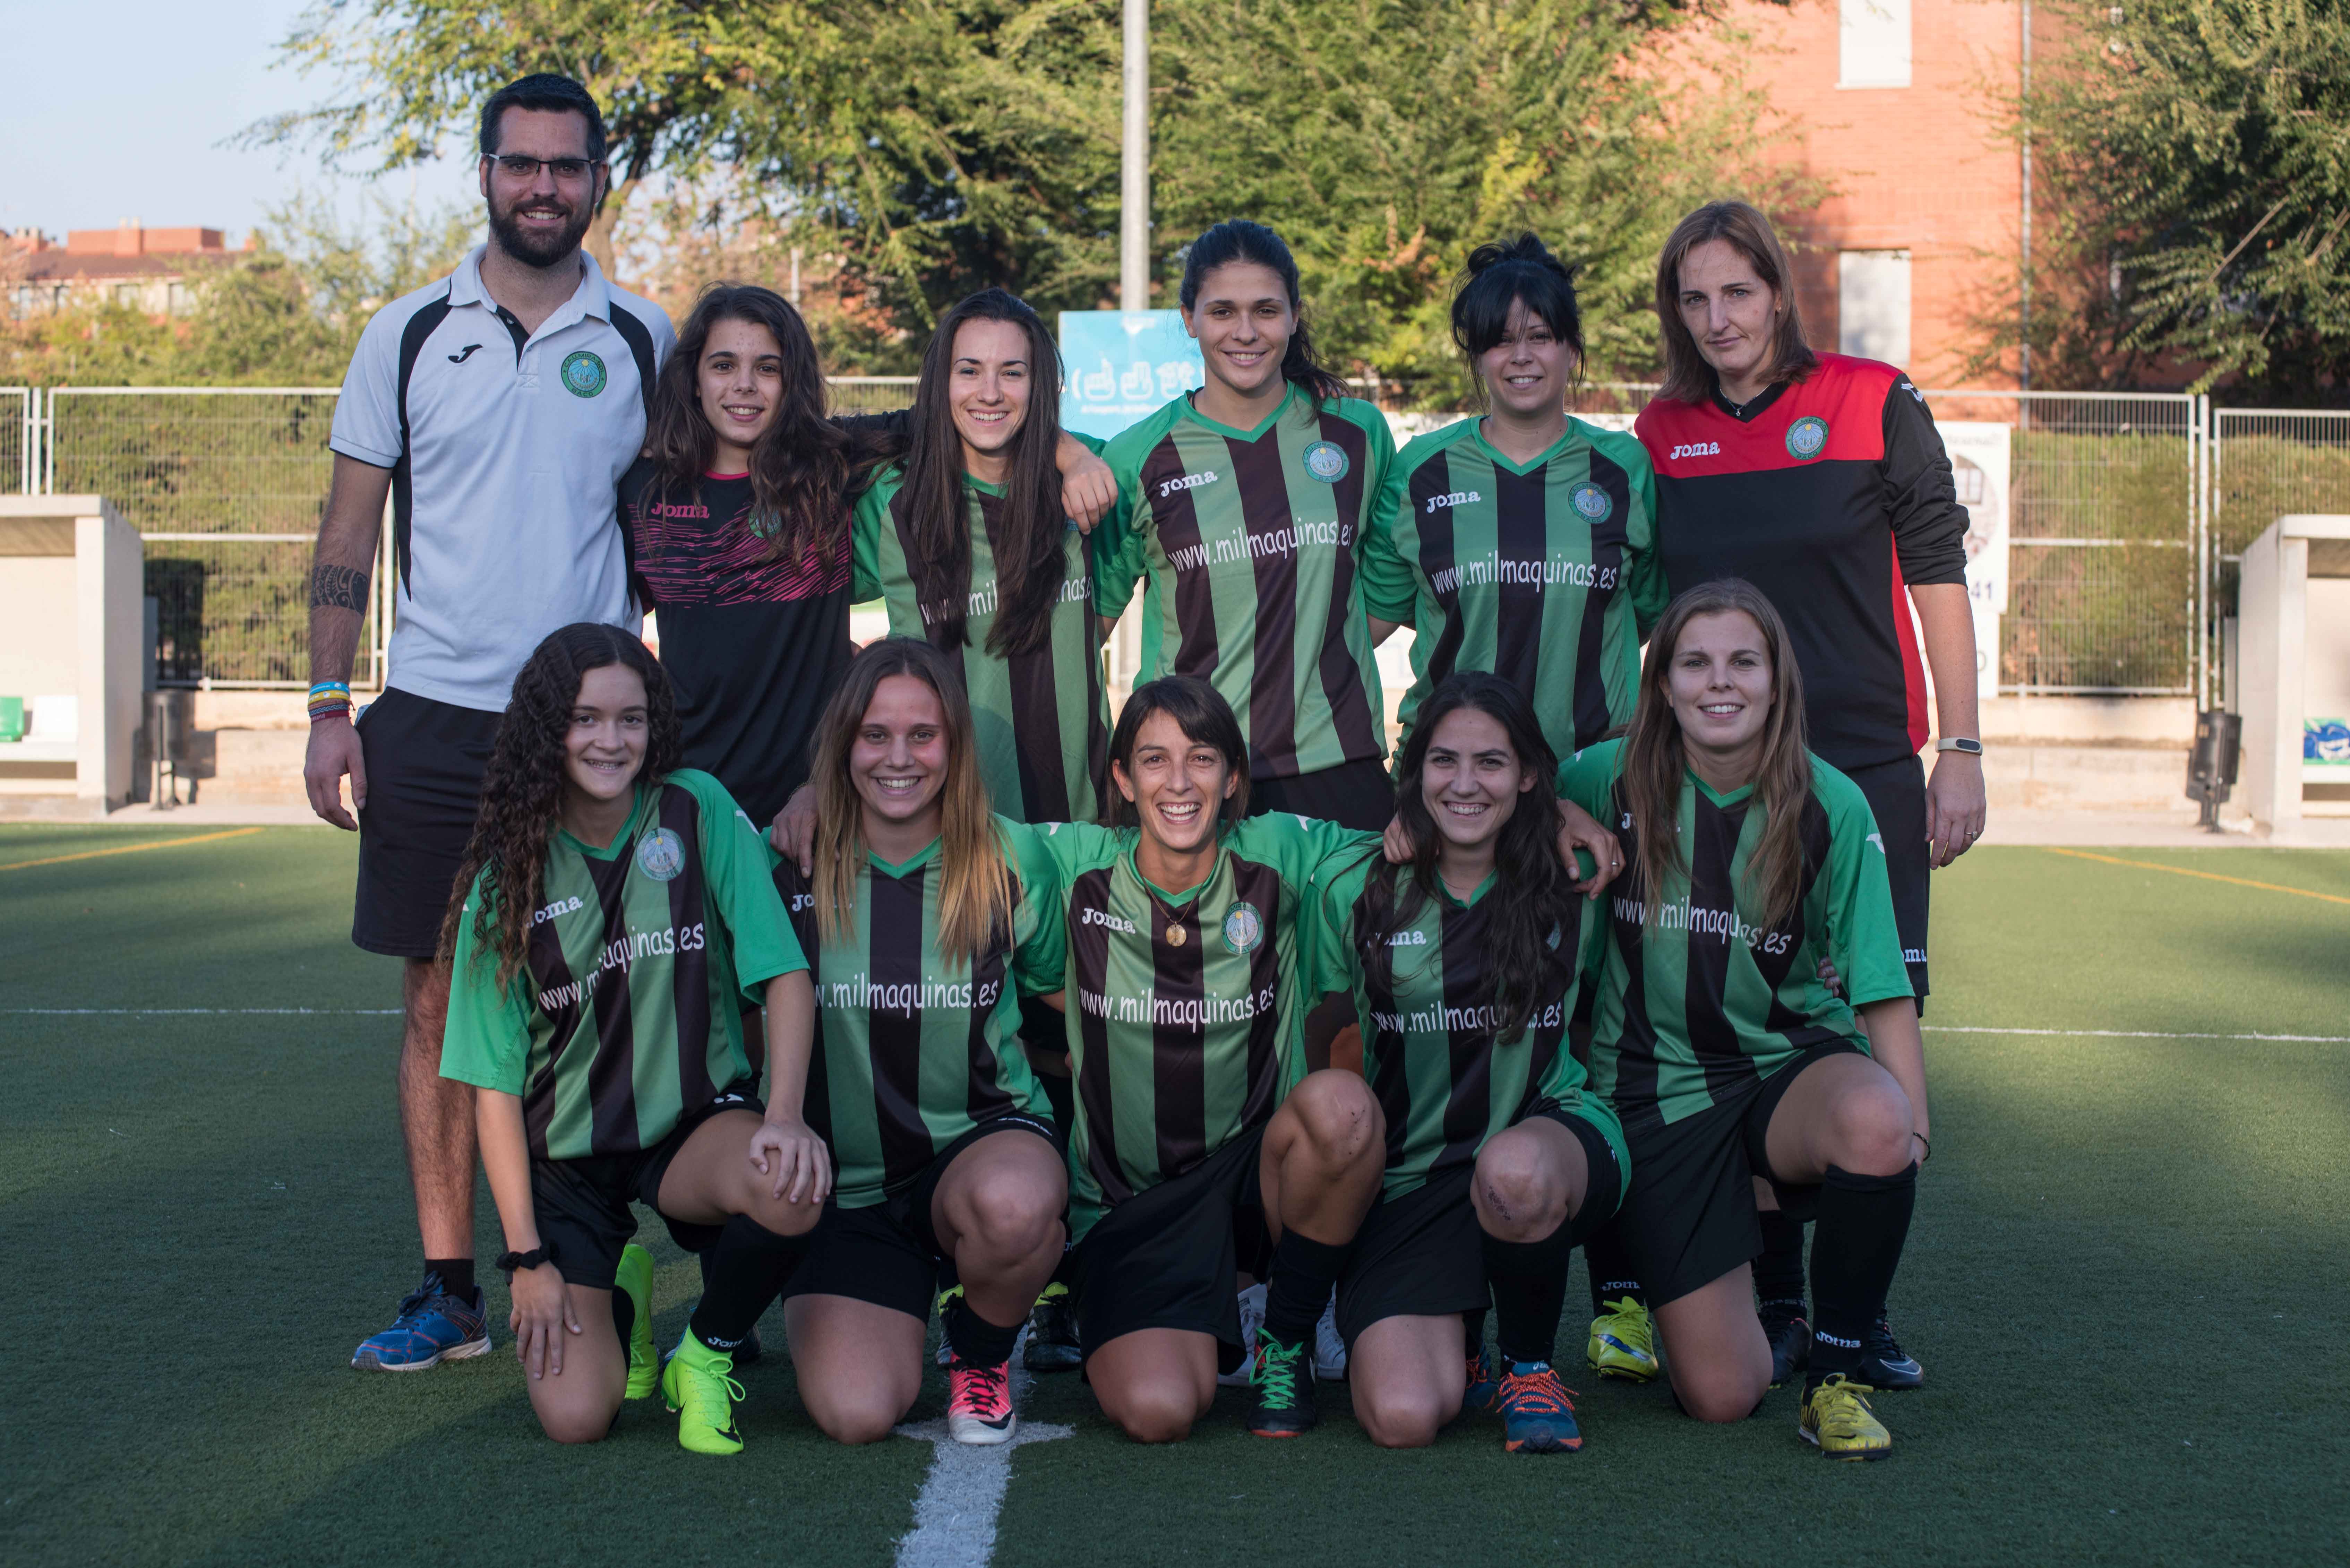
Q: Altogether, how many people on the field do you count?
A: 11